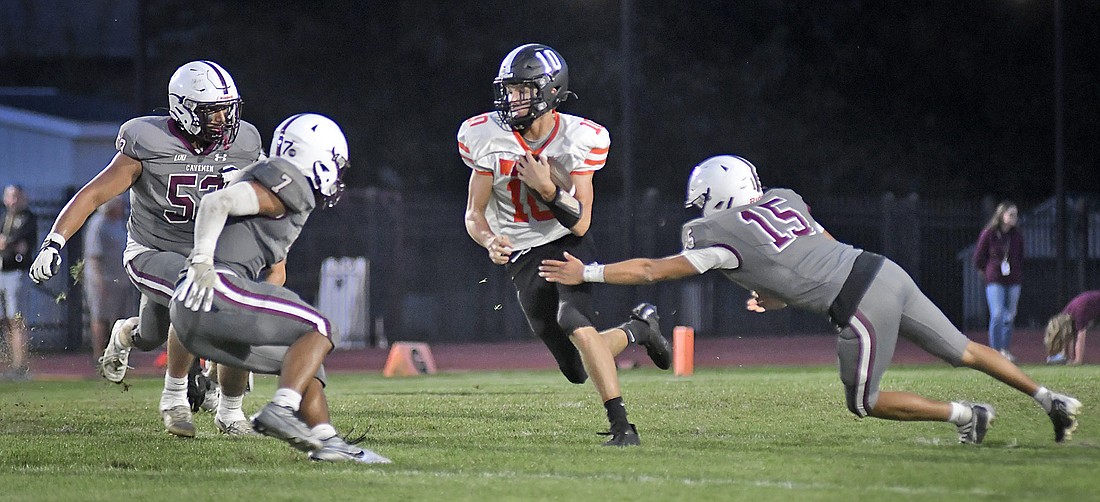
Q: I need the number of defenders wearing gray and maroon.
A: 3